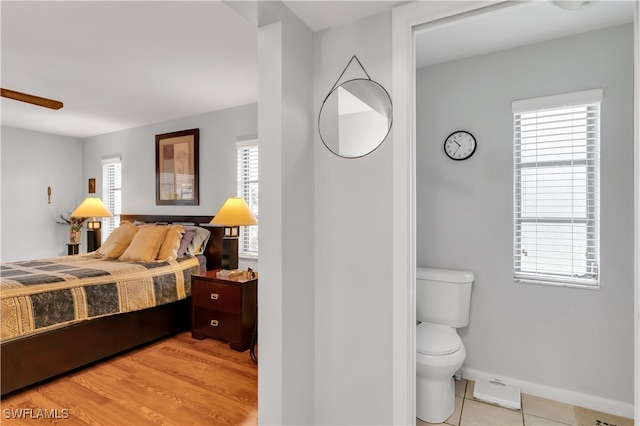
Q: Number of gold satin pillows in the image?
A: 3